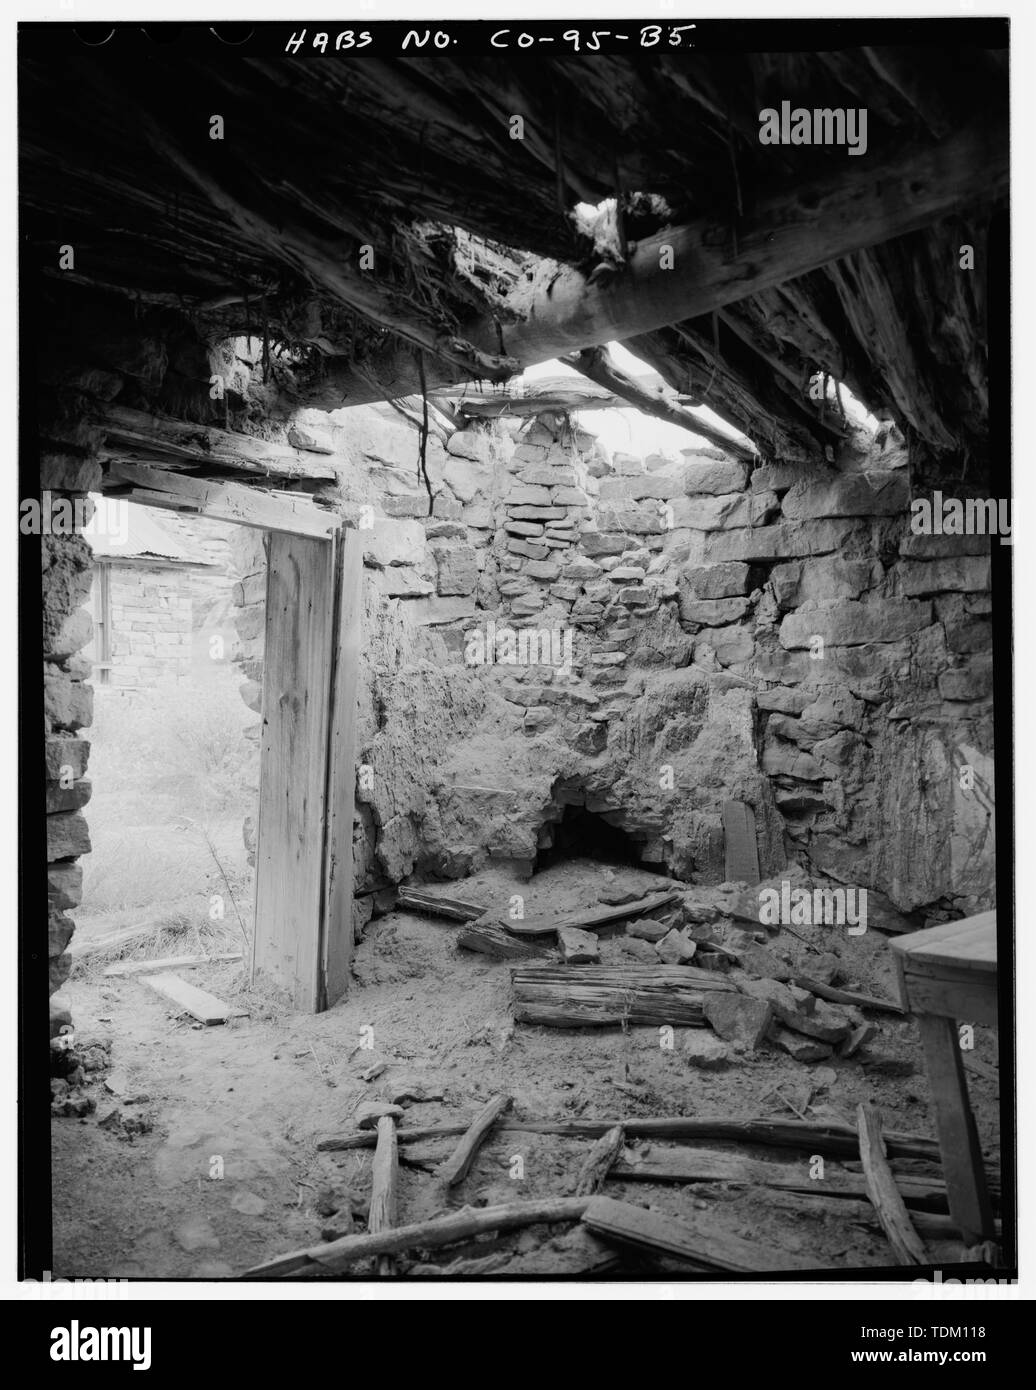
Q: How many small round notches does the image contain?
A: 3